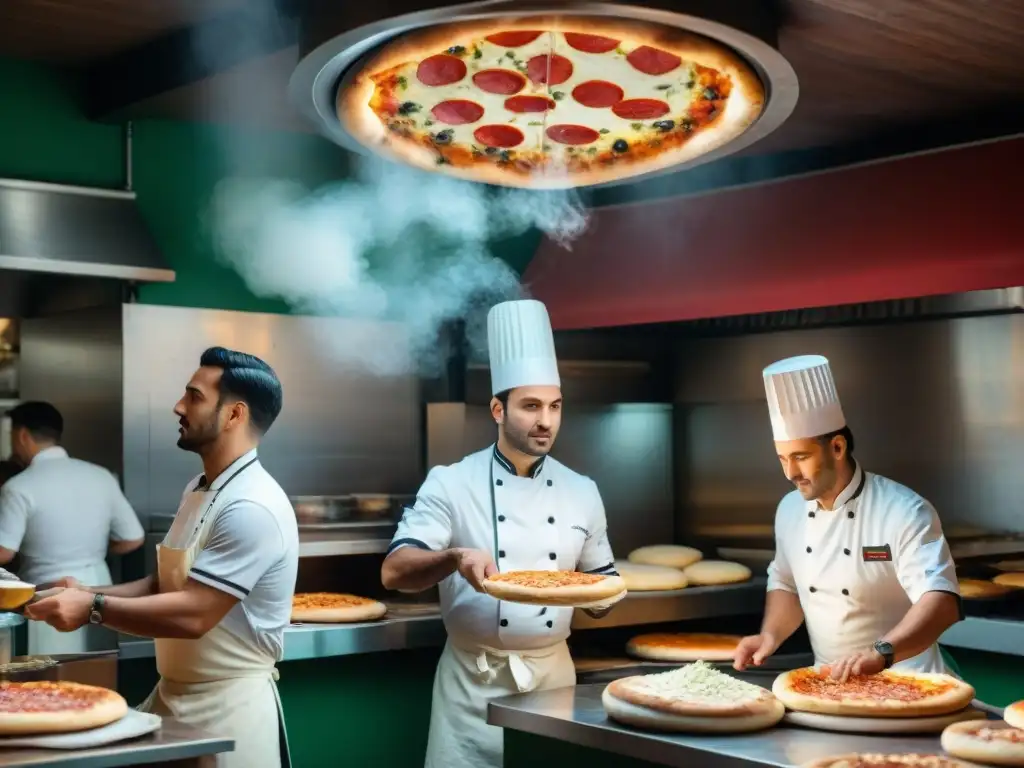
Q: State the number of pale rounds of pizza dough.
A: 3